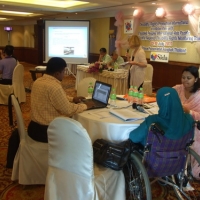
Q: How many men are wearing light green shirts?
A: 2